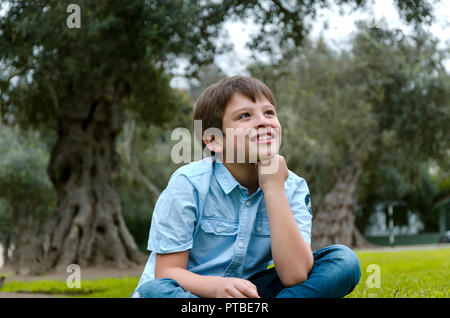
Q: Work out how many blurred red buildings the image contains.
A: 0